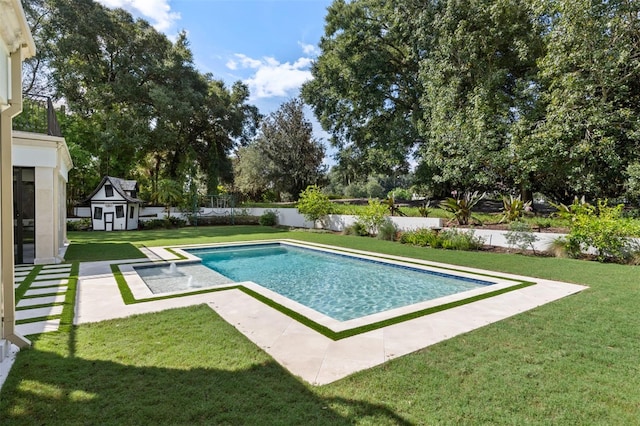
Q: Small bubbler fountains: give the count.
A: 2